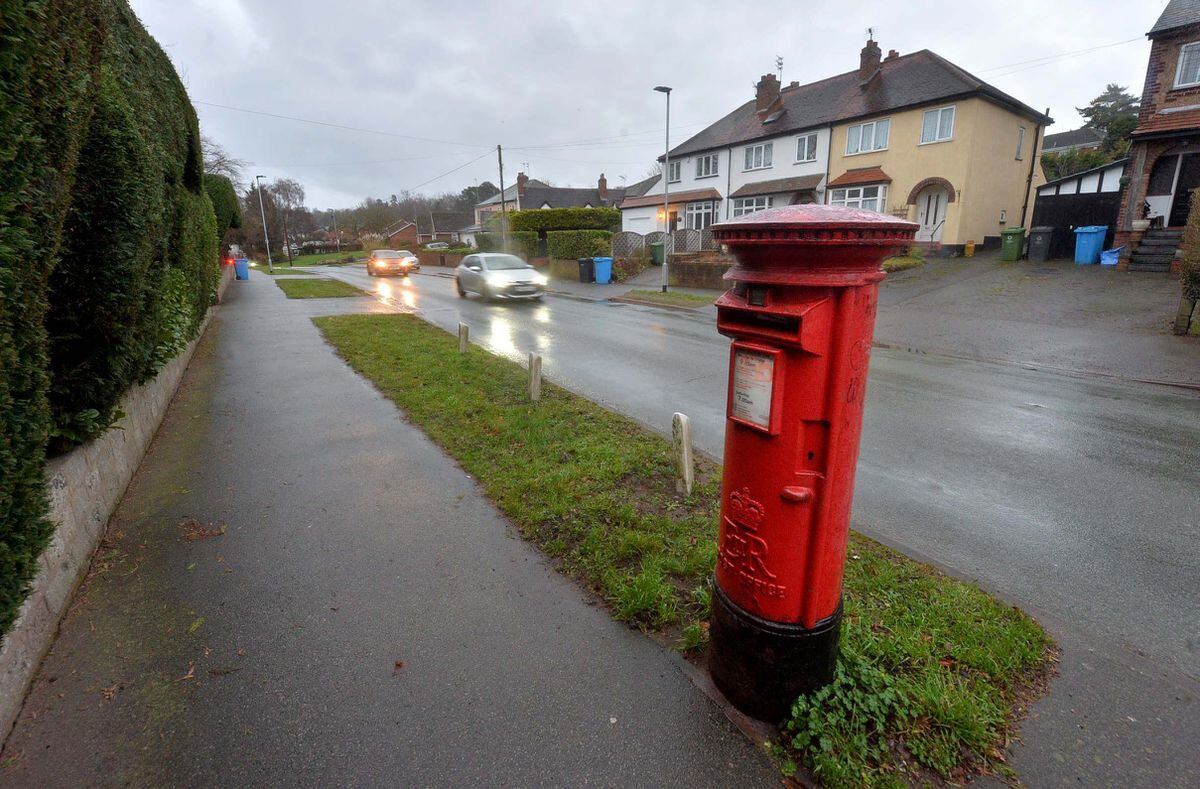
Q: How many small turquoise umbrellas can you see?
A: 0